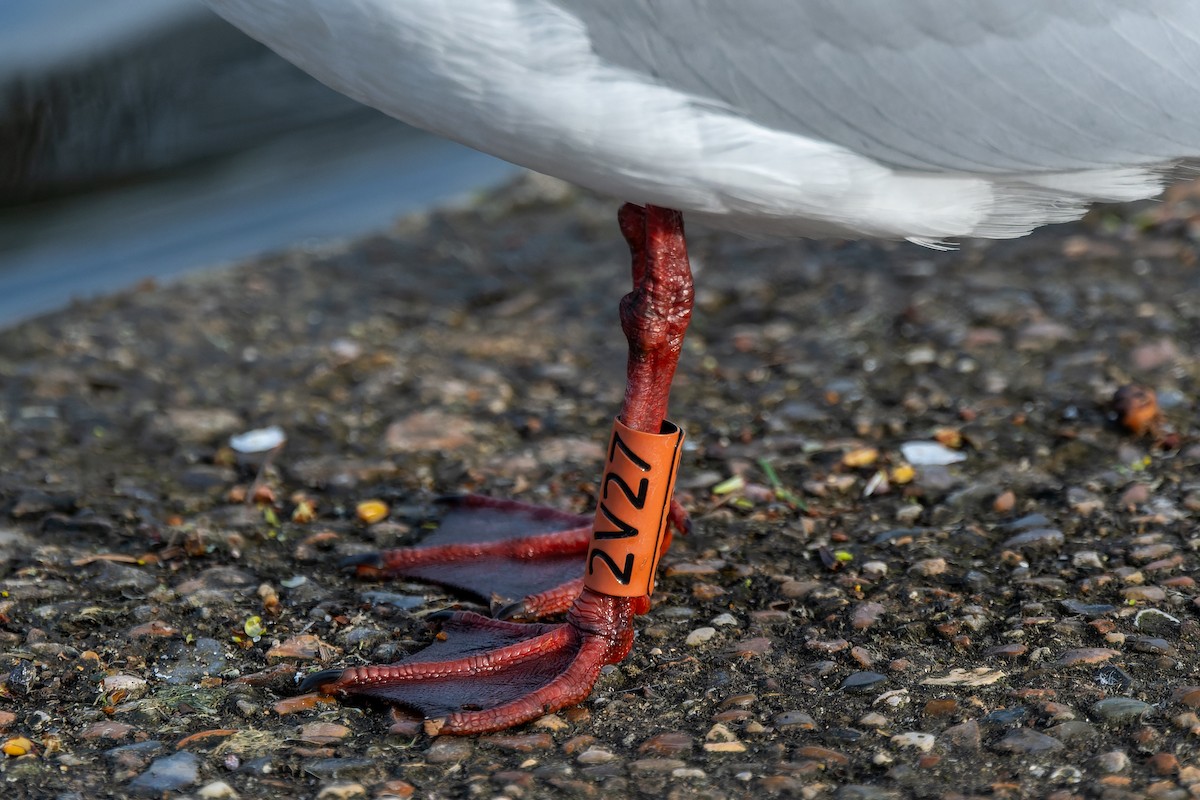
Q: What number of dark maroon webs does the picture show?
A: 4